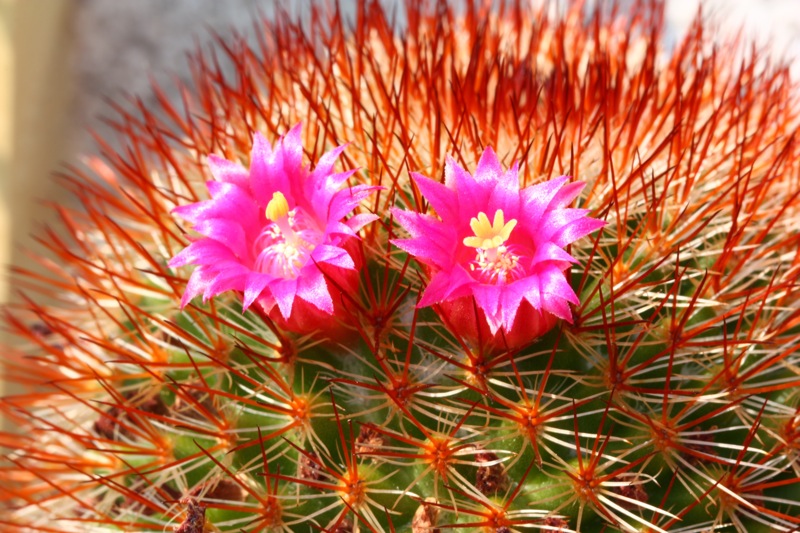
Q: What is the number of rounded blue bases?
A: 0